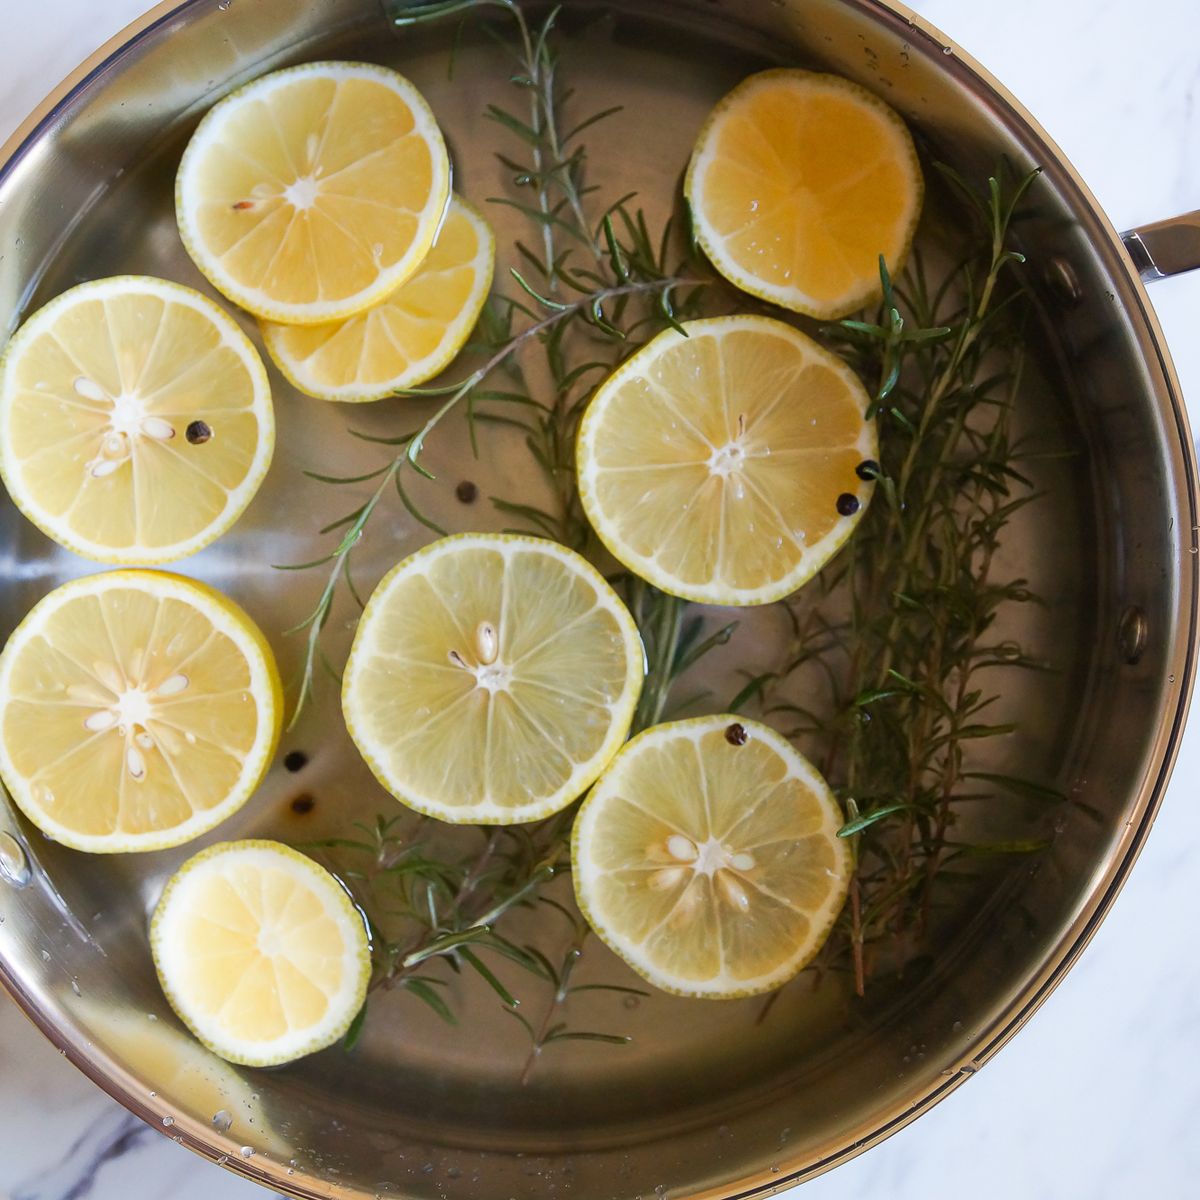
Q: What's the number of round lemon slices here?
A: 9